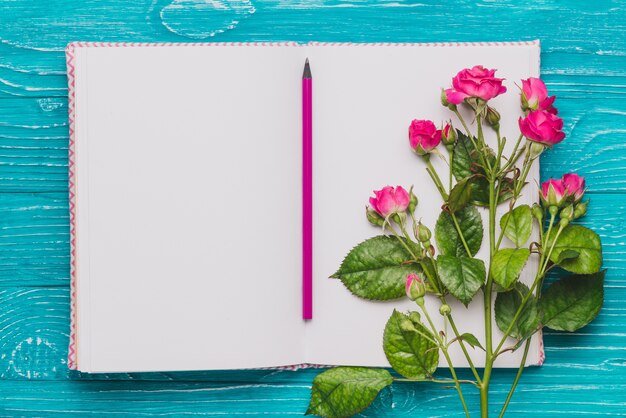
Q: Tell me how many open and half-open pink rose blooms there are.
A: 7